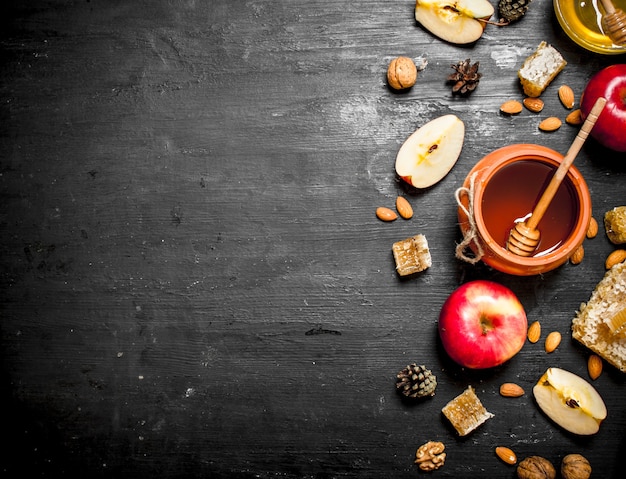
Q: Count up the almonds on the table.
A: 15